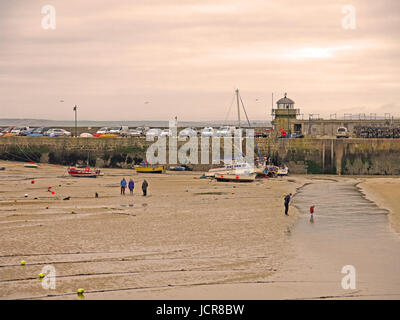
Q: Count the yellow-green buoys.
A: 3